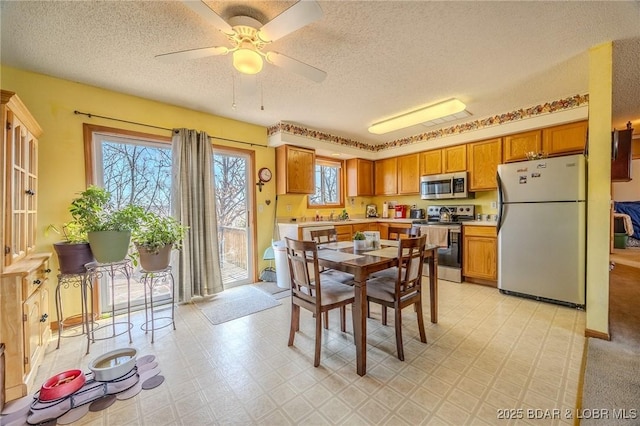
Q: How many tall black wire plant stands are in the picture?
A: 3